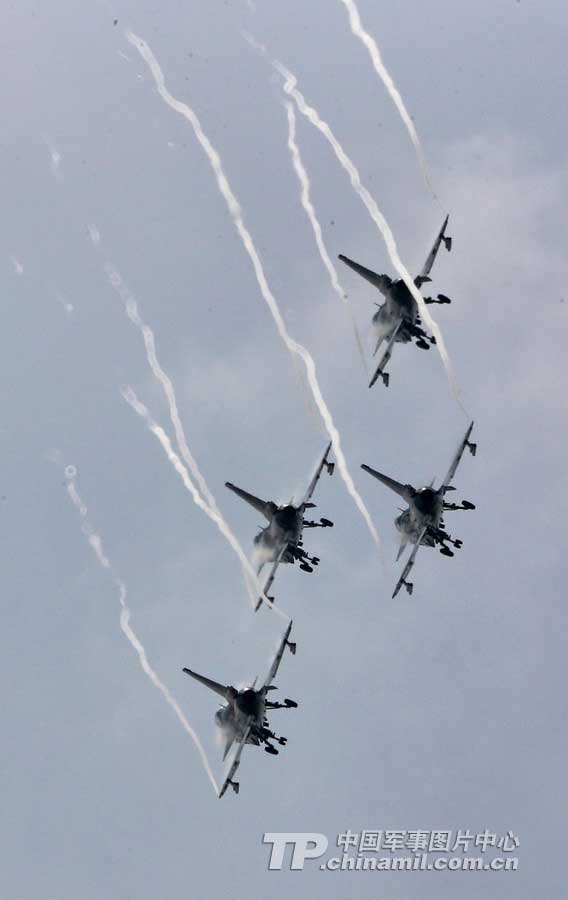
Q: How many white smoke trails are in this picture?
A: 7